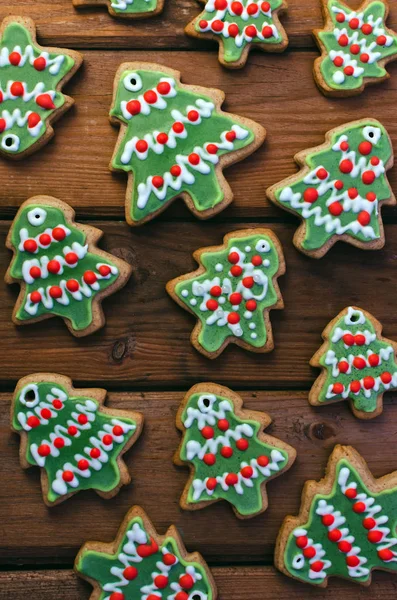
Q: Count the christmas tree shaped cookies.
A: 13